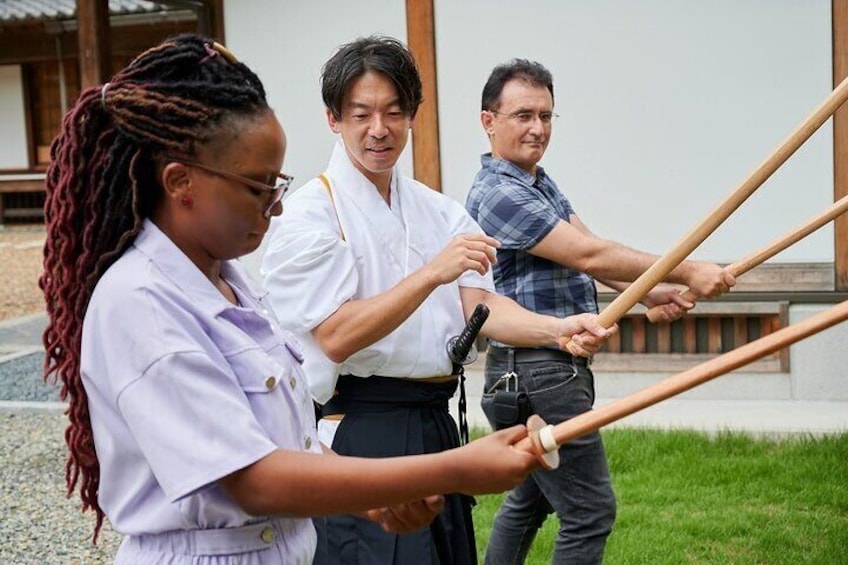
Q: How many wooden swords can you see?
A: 3